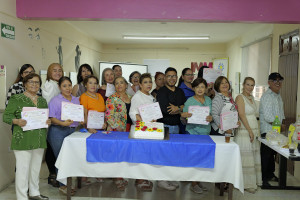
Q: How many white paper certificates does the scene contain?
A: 8